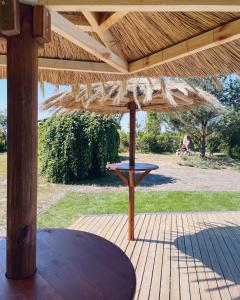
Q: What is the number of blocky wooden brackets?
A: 2